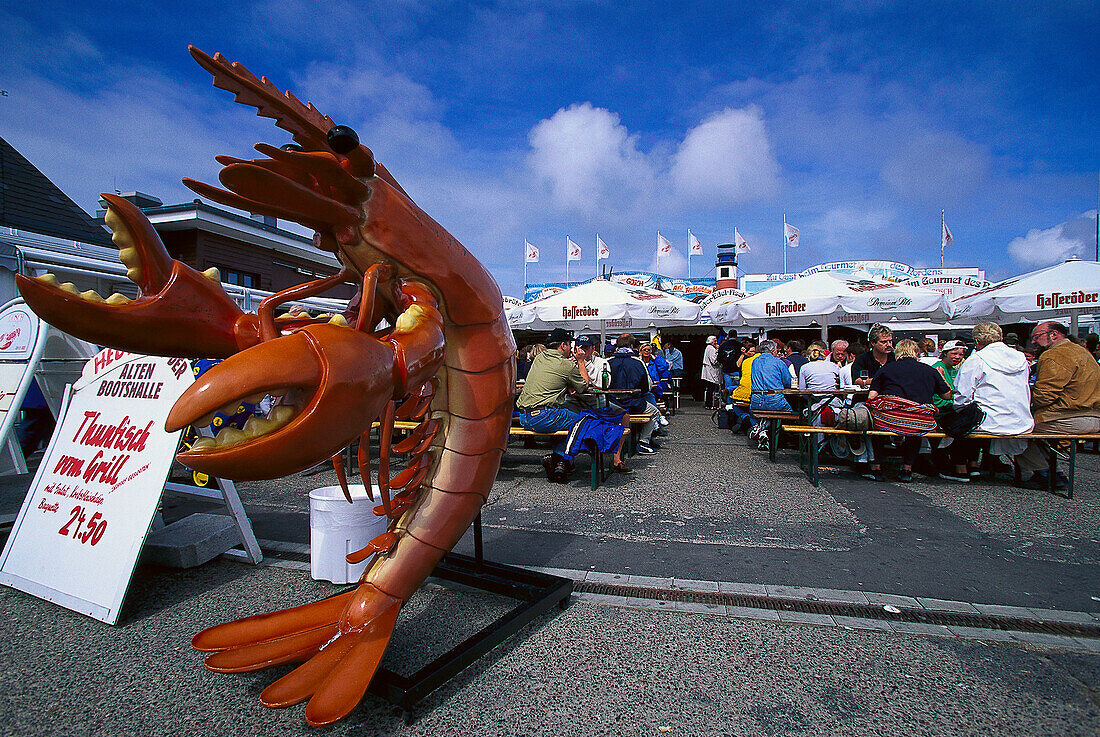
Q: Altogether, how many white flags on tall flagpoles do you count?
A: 8